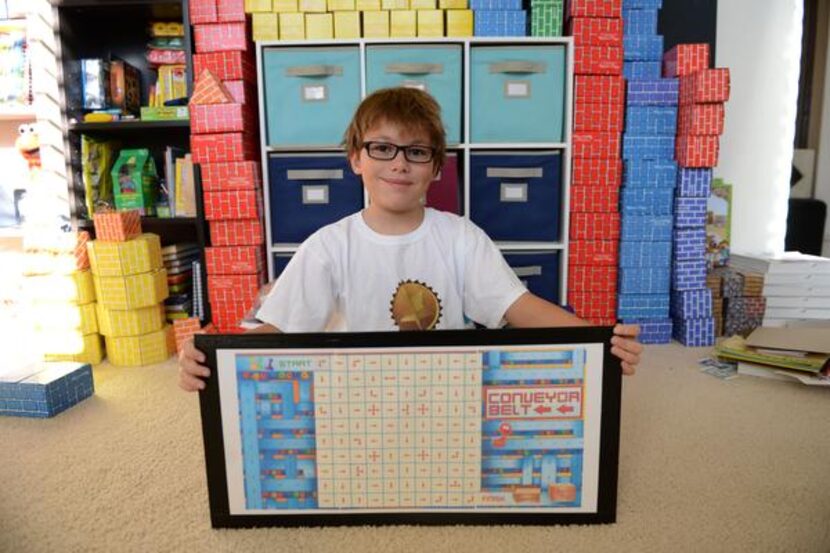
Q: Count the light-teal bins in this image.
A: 3